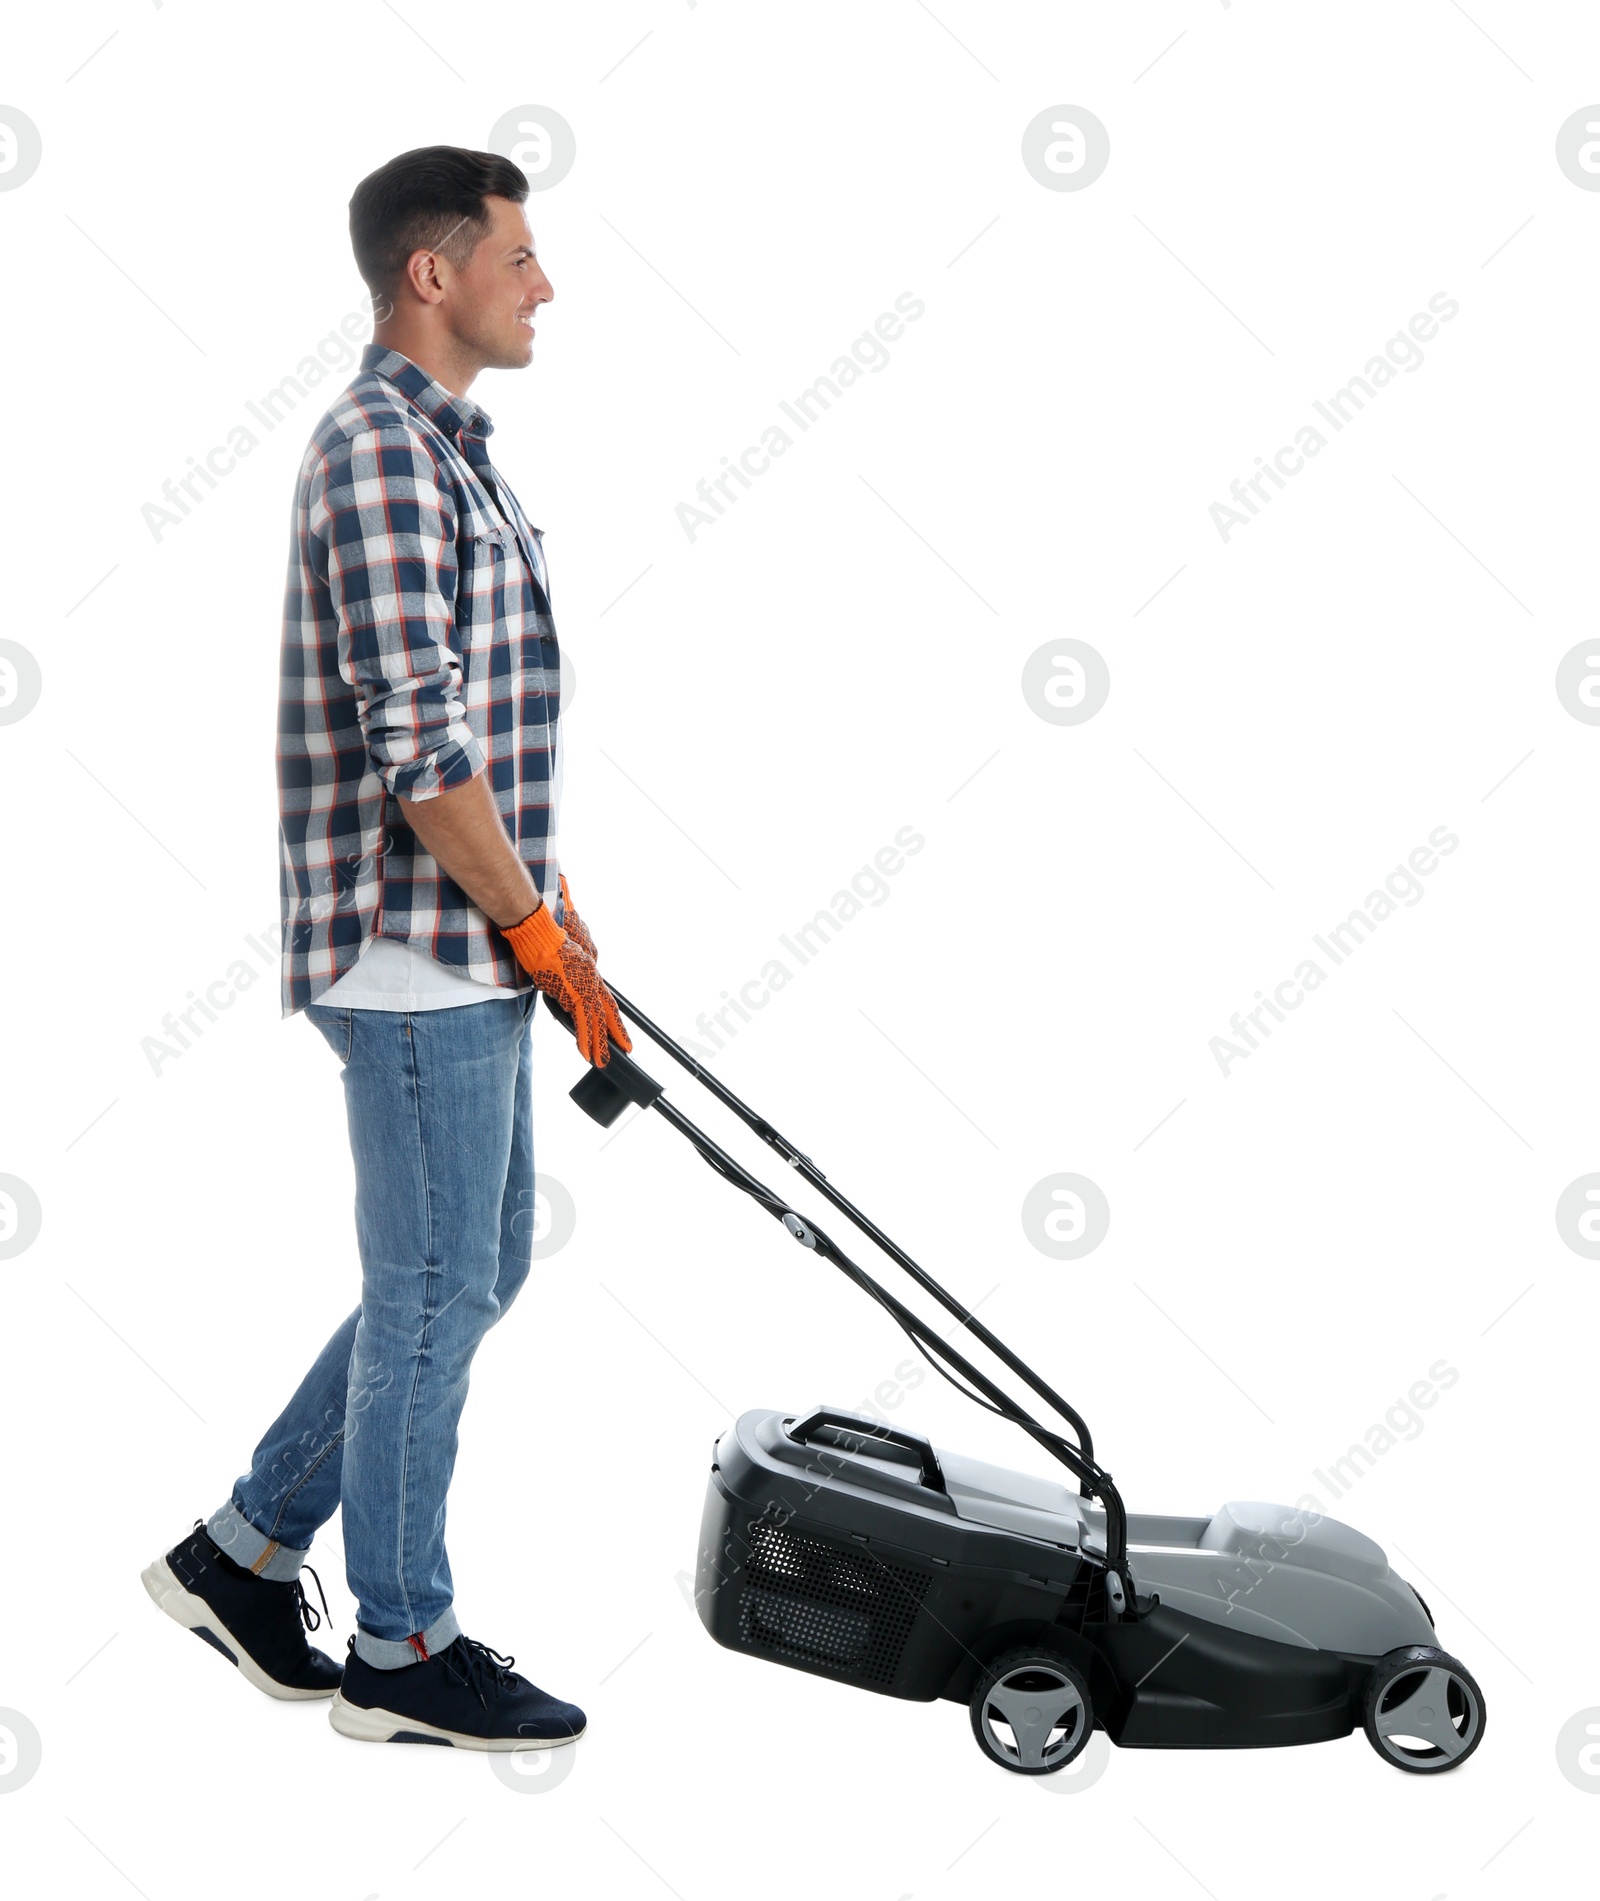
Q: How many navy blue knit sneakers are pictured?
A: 2